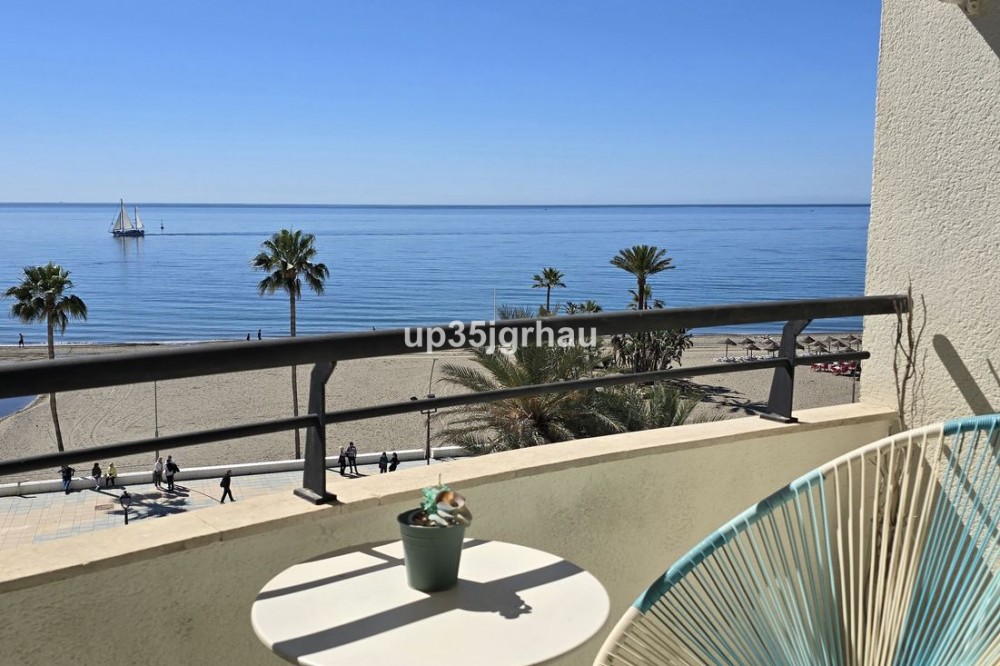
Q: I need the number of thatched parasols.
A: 14